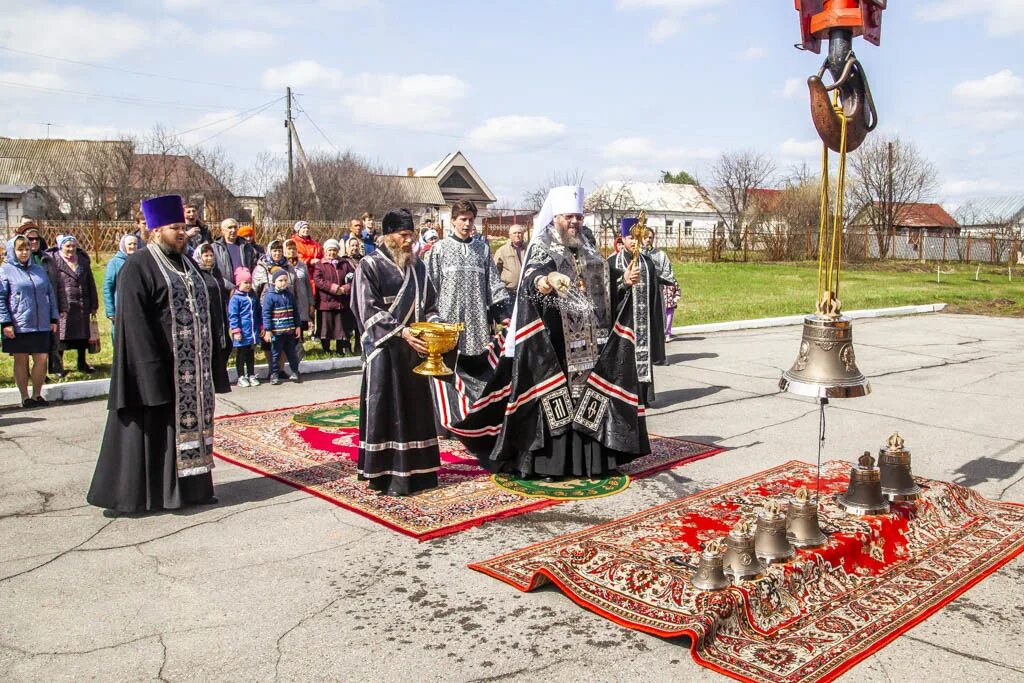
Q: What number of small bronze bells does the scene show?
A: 6